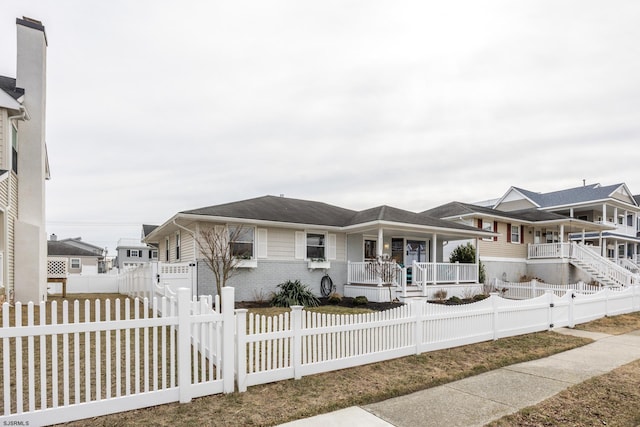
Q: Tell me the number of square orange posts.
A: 0